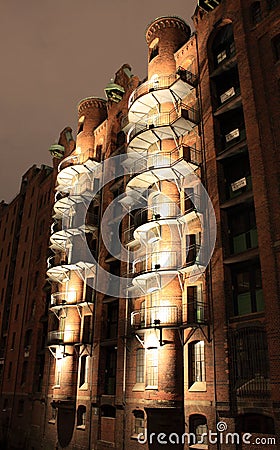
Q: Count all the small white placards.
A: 3